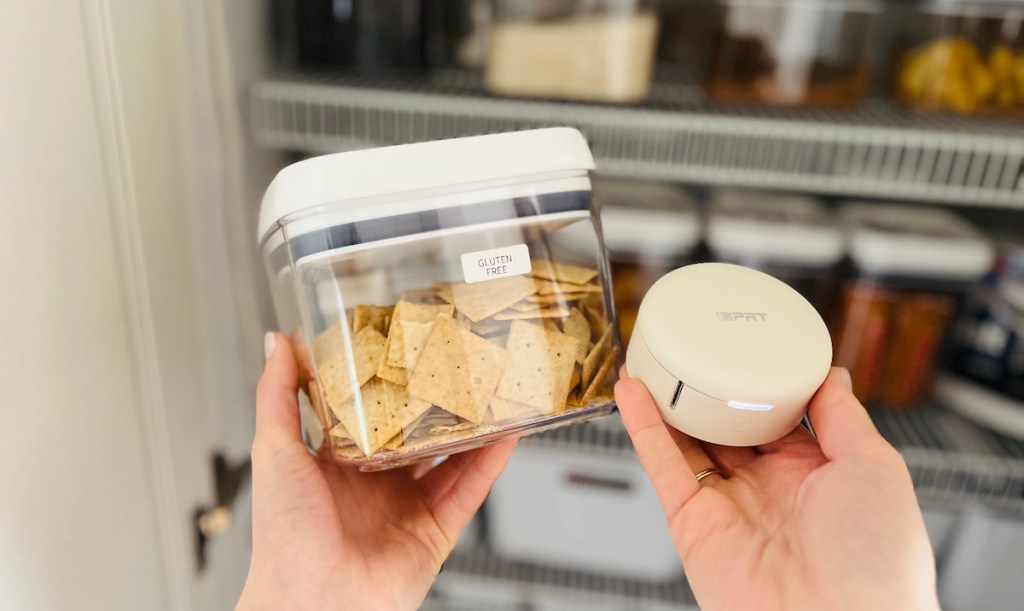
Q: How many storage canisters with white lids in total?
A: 4